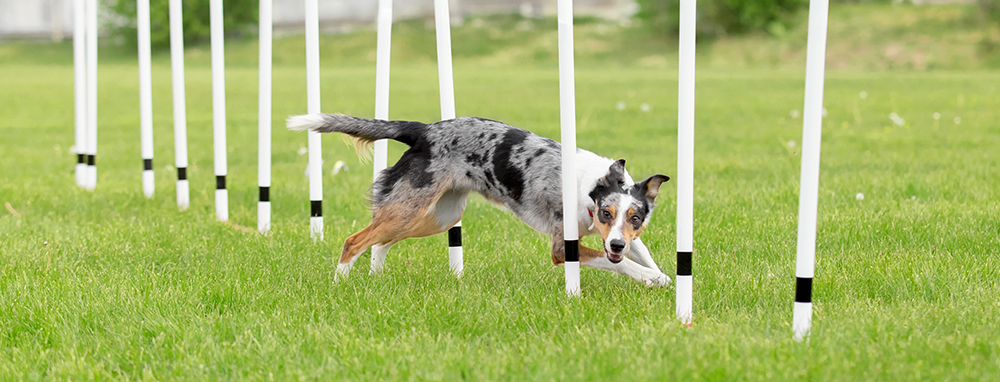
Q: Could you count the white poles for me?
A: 12